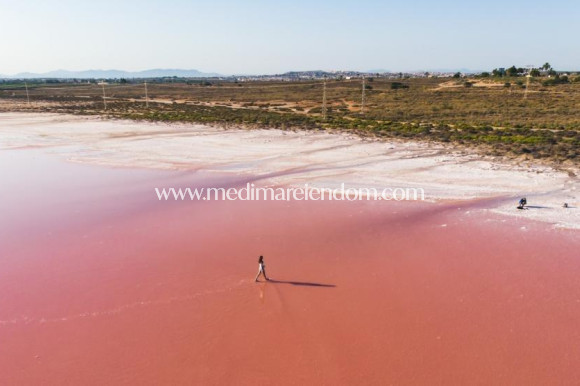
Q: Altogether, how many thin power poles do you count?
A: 6